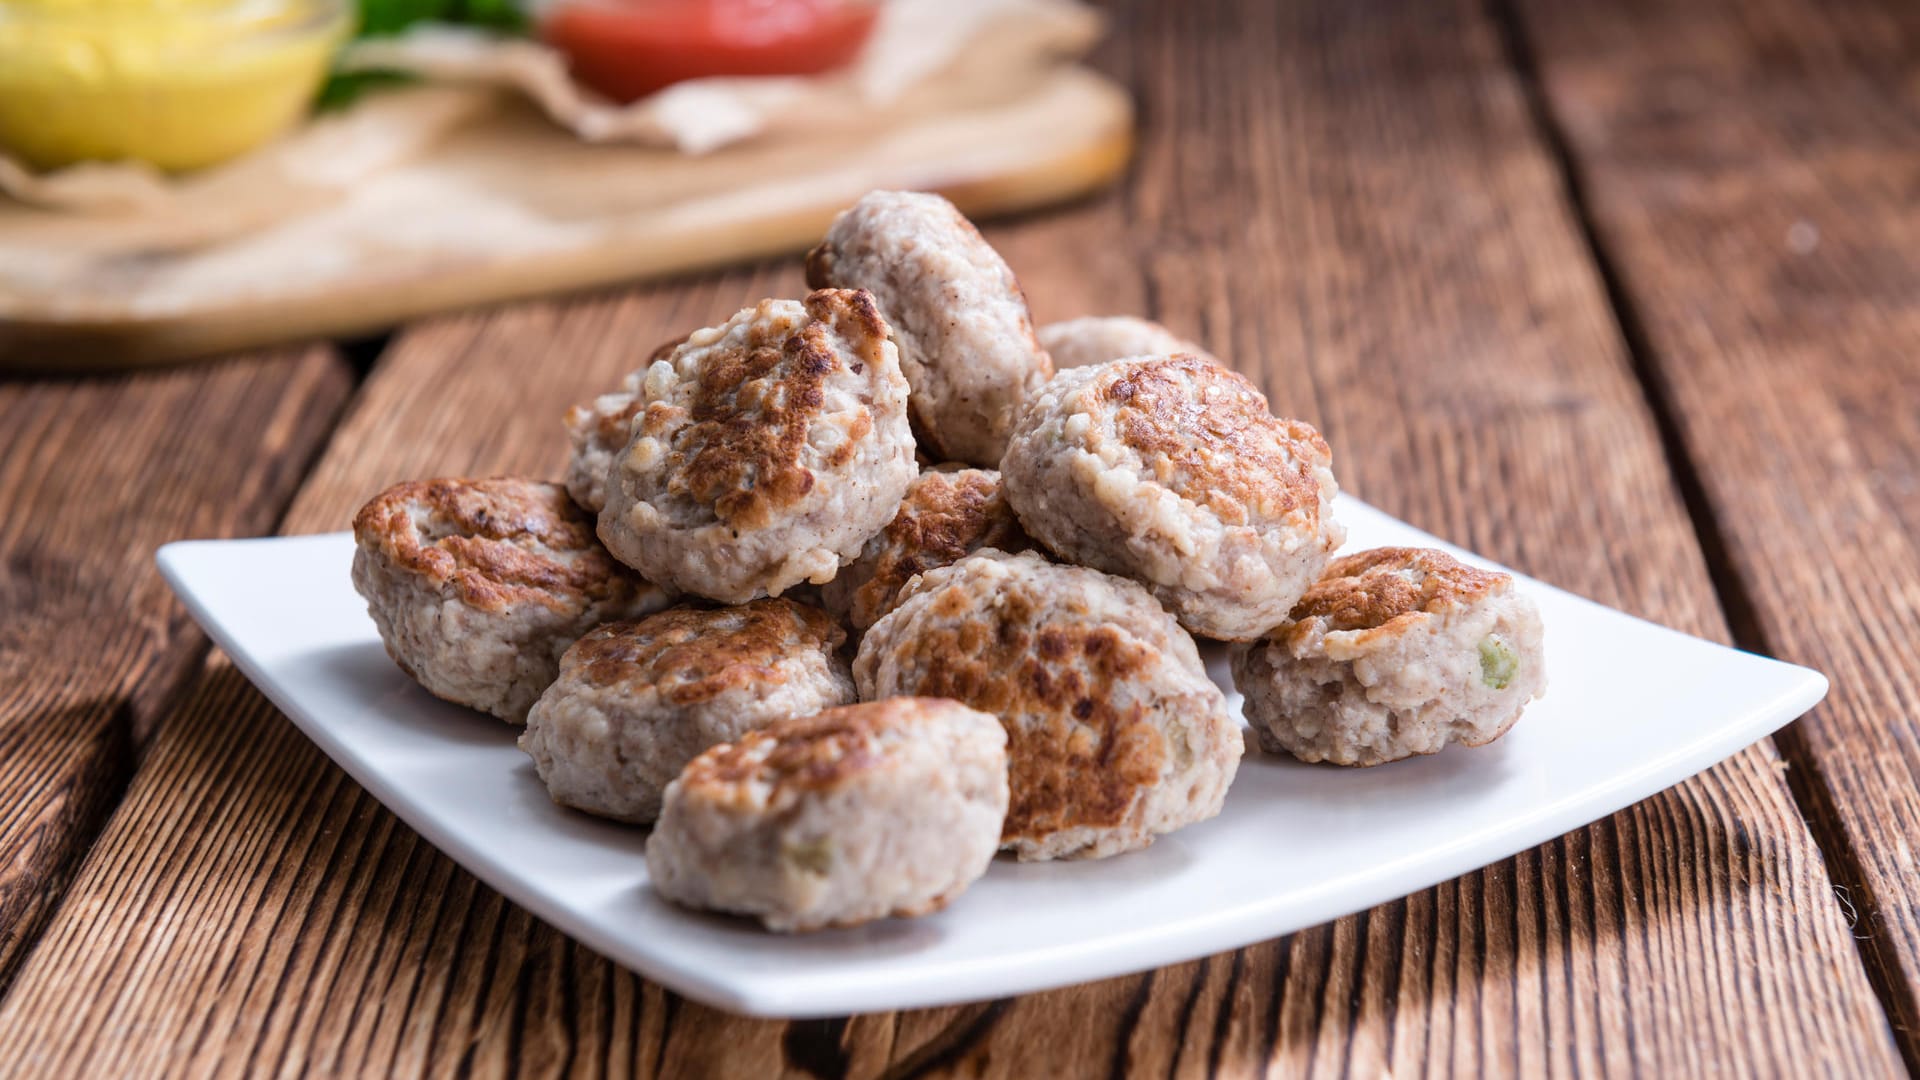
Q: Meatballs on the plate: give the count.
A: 11